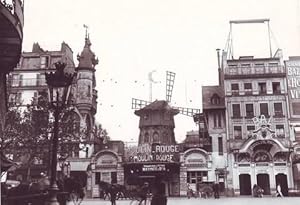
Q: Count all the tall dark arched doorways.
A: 3